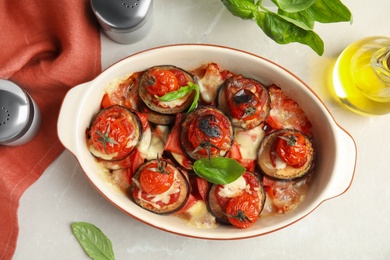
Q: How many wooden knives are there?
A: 0